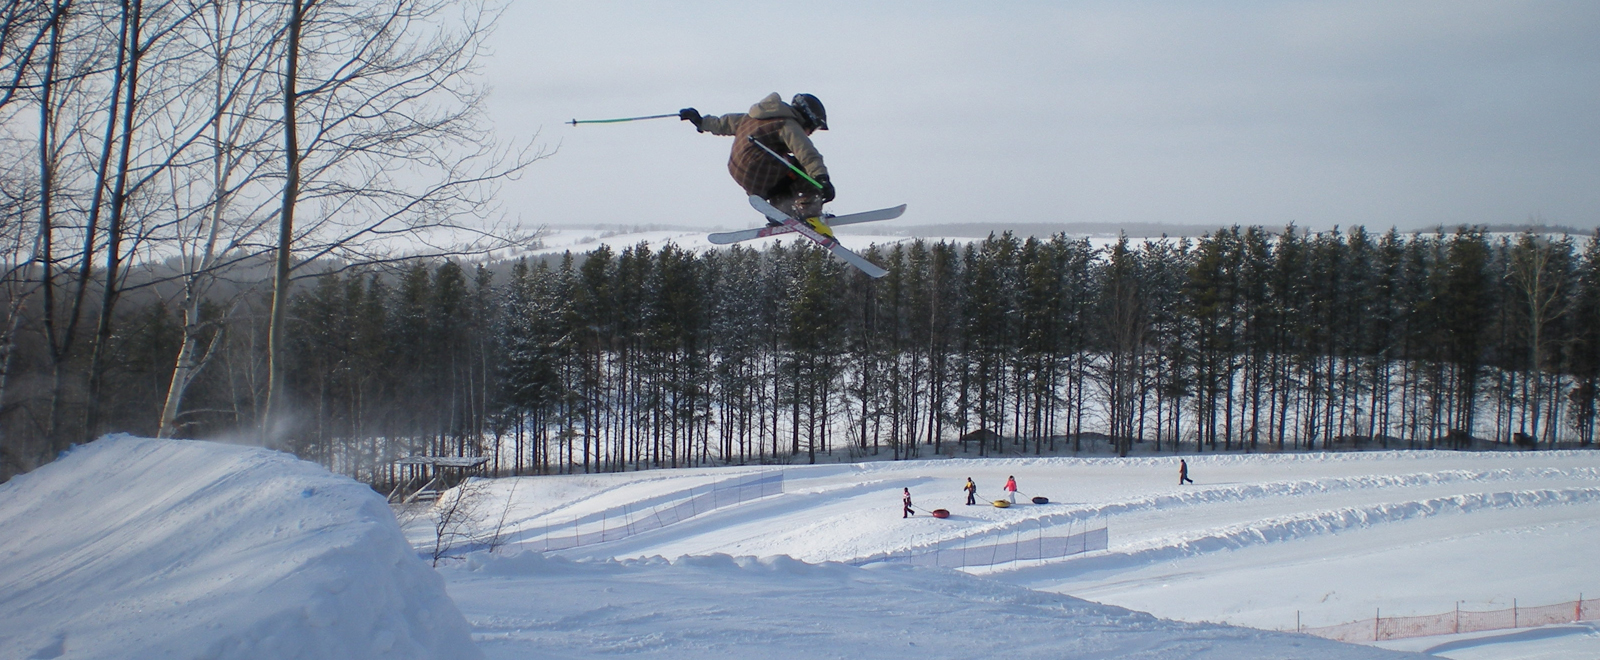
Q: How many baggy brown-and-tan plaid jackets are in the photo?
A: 1